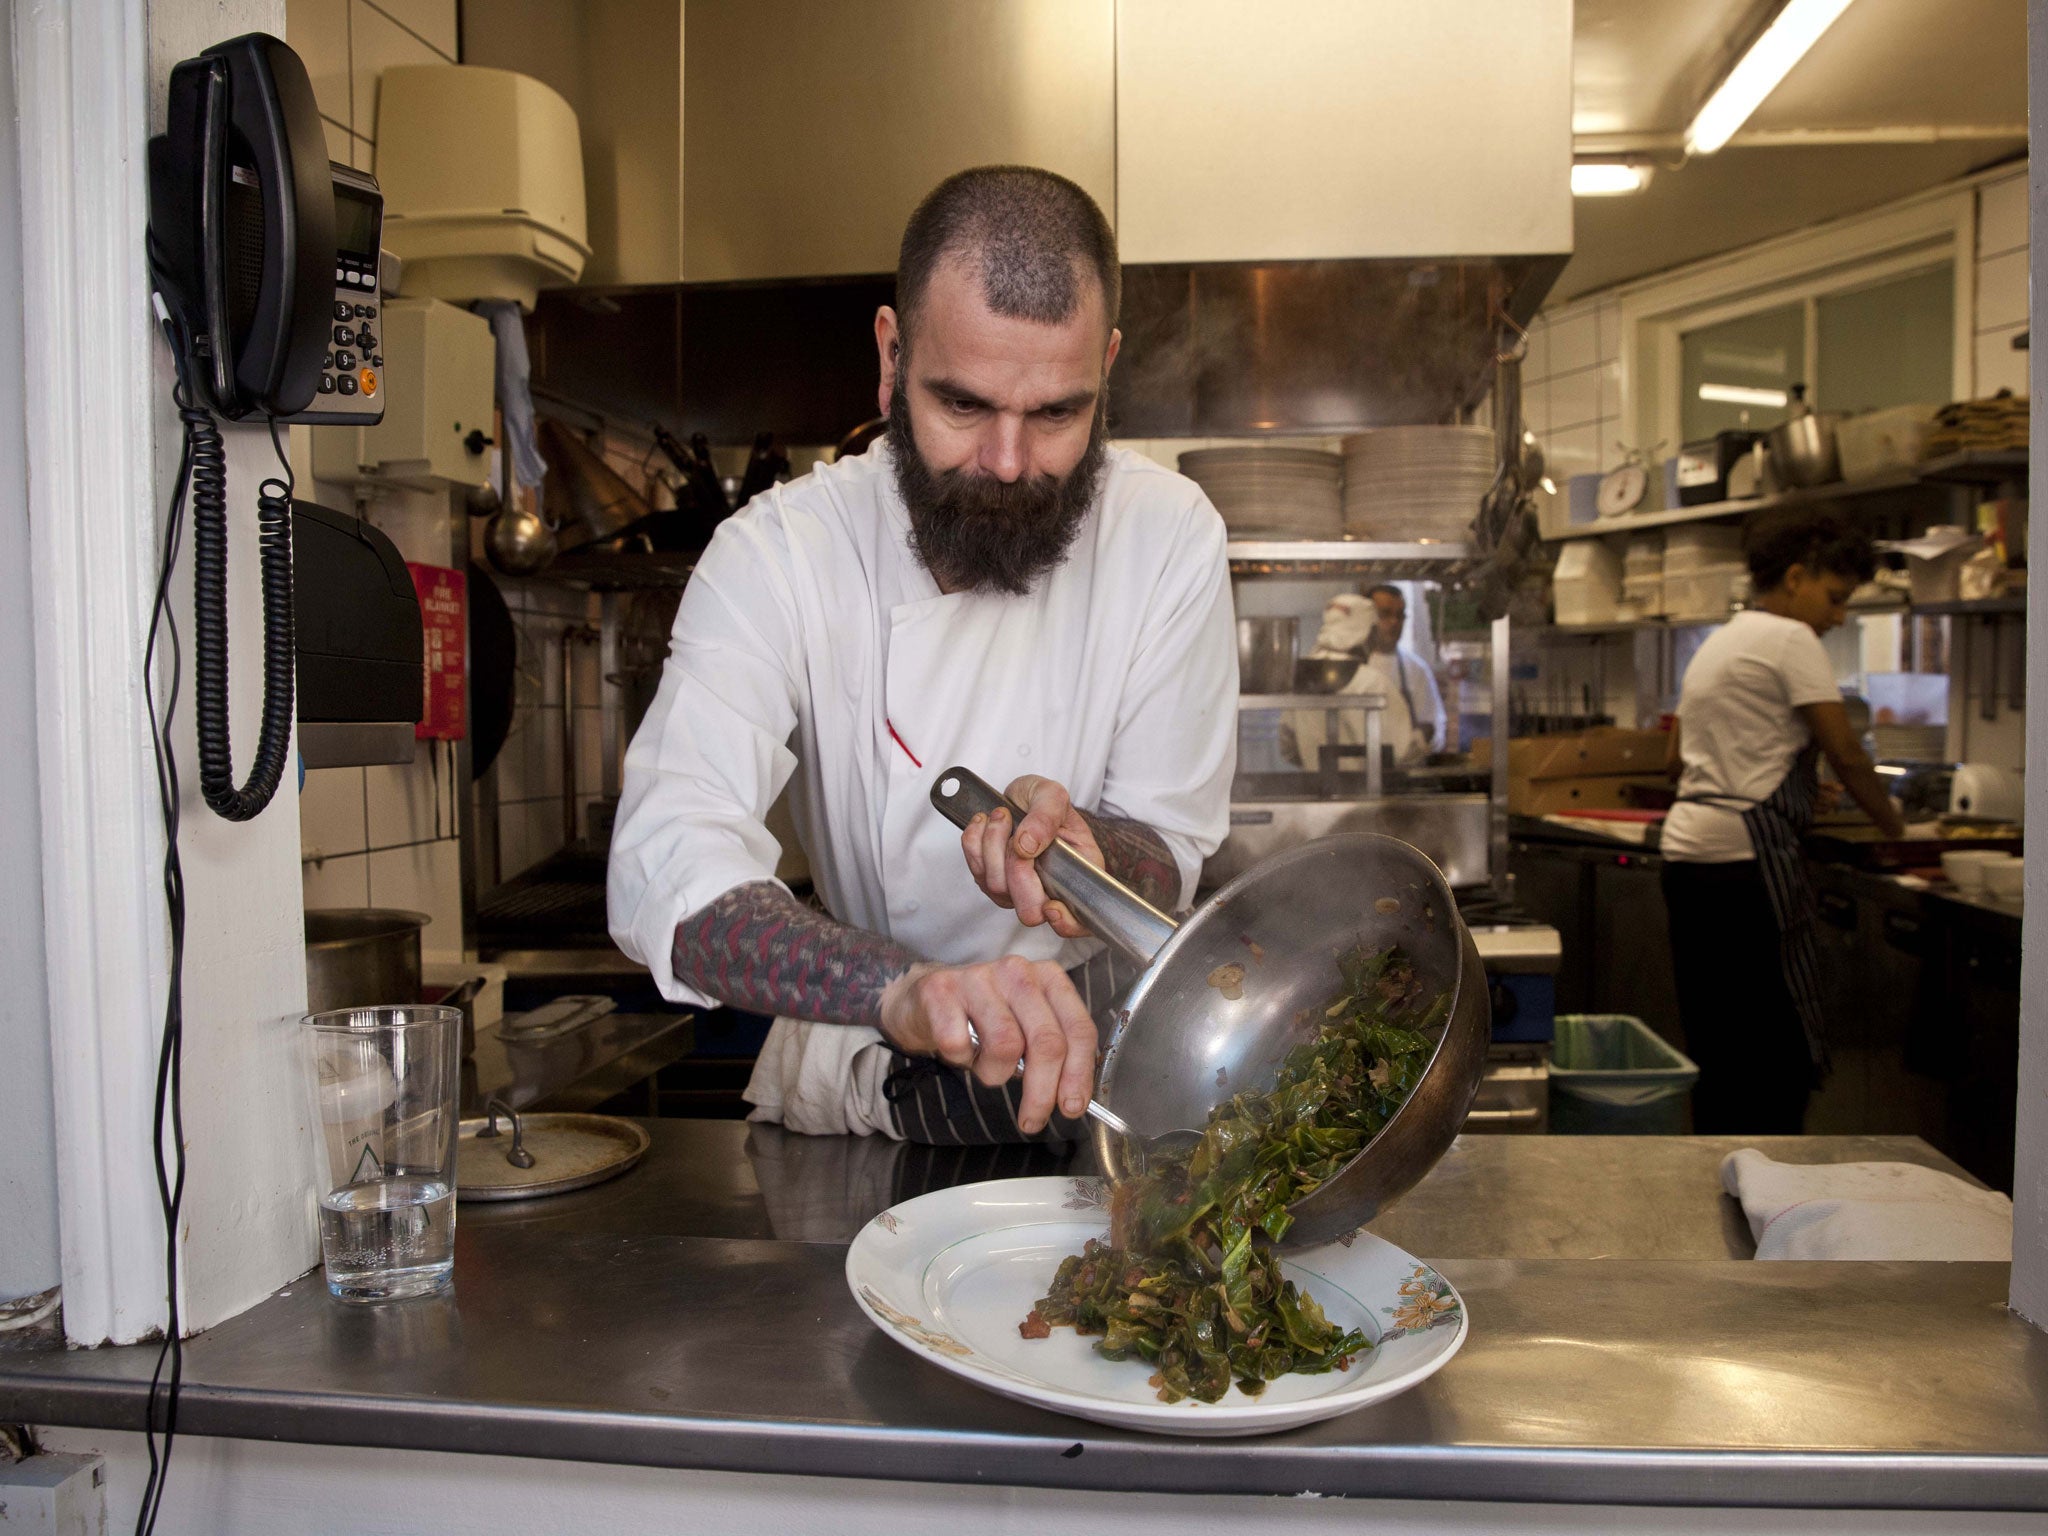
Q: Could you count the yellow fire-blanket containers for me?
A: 0